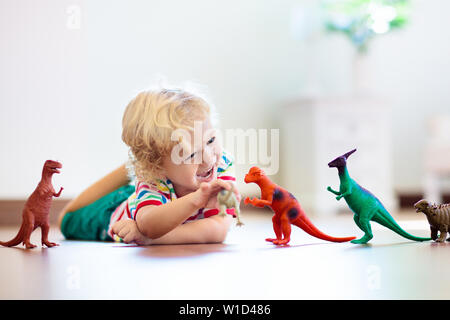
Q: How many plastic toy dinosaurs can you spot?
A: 5